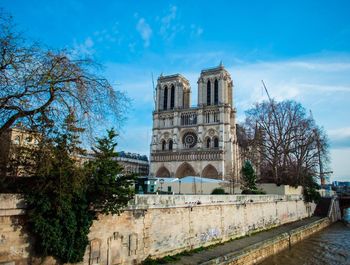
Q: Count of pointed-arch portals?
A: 3